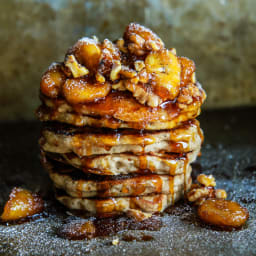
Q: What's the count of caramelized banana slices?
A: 7